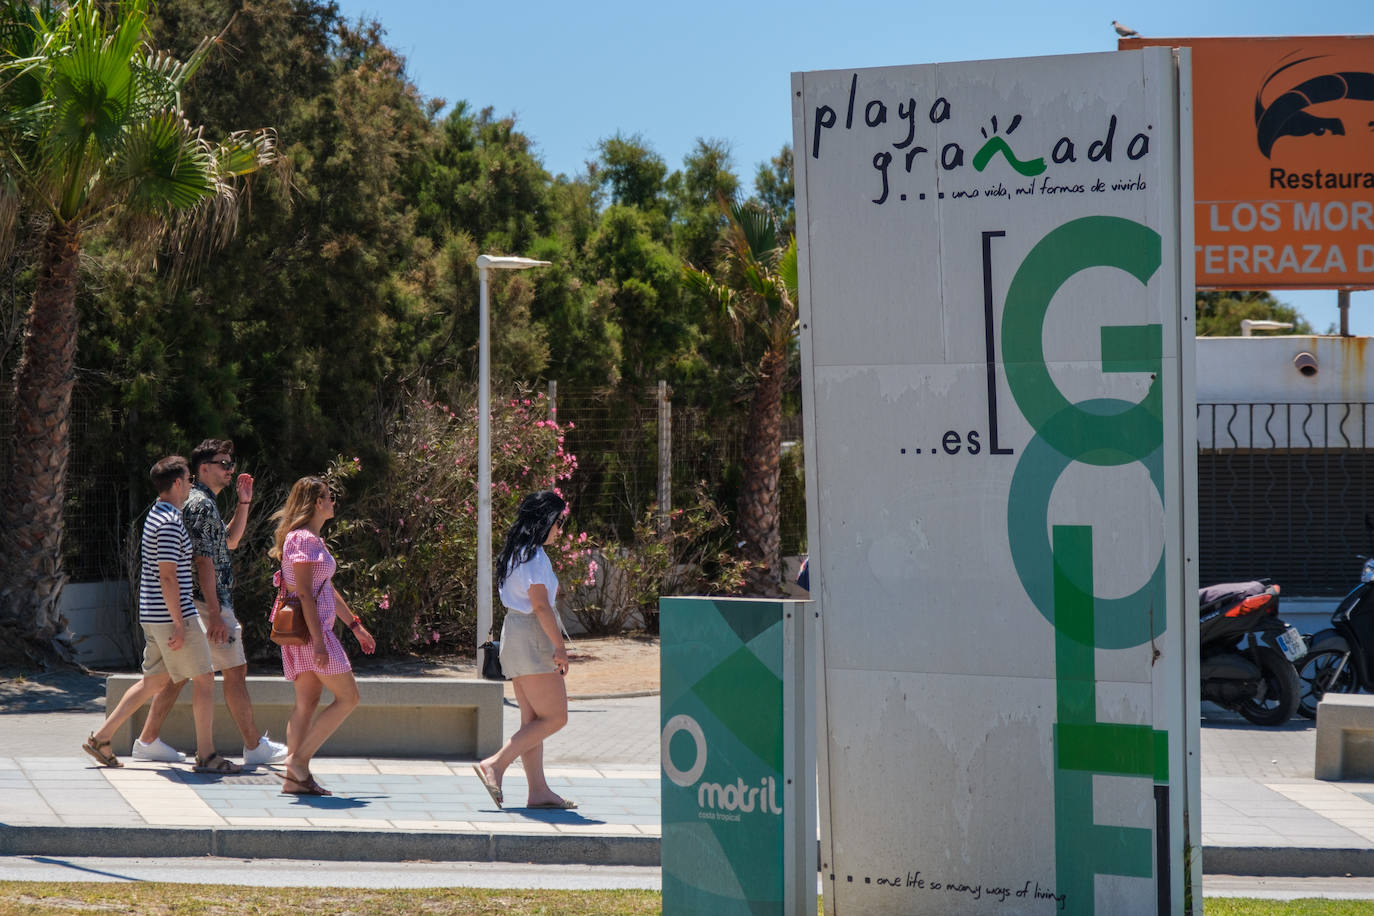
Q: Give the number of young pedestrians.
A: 4